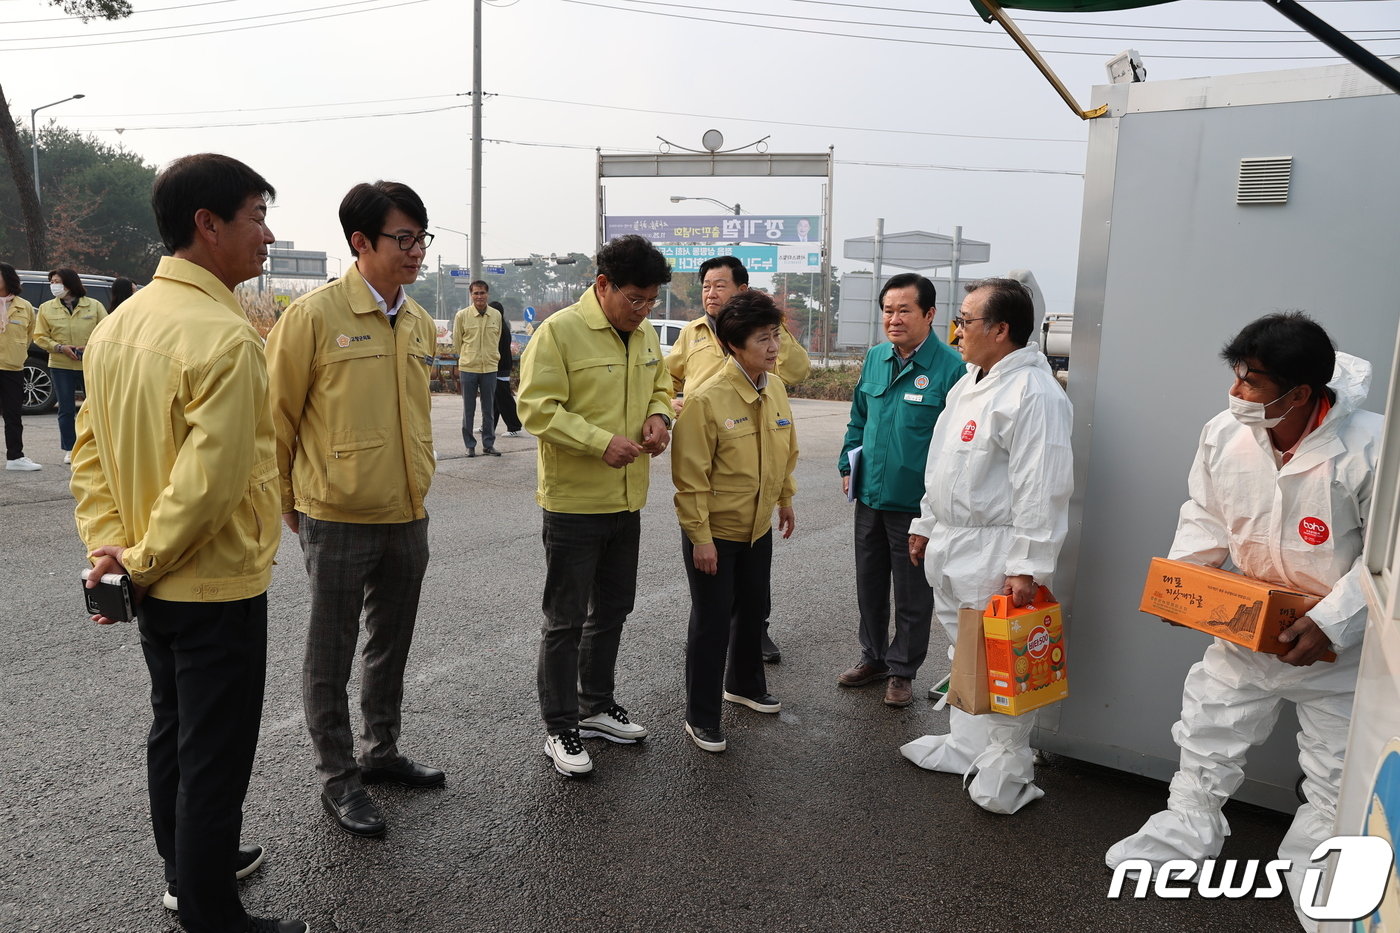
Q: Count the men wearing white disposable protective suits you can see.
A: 2